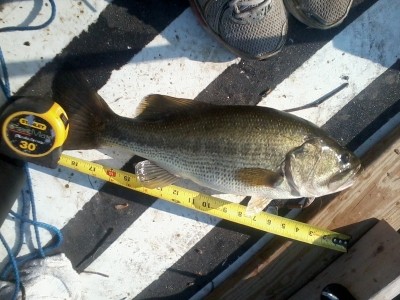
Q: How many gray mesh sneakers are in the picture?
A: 2